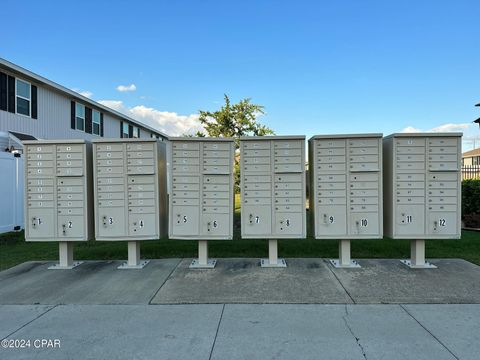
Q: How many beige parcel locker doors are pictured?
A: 12